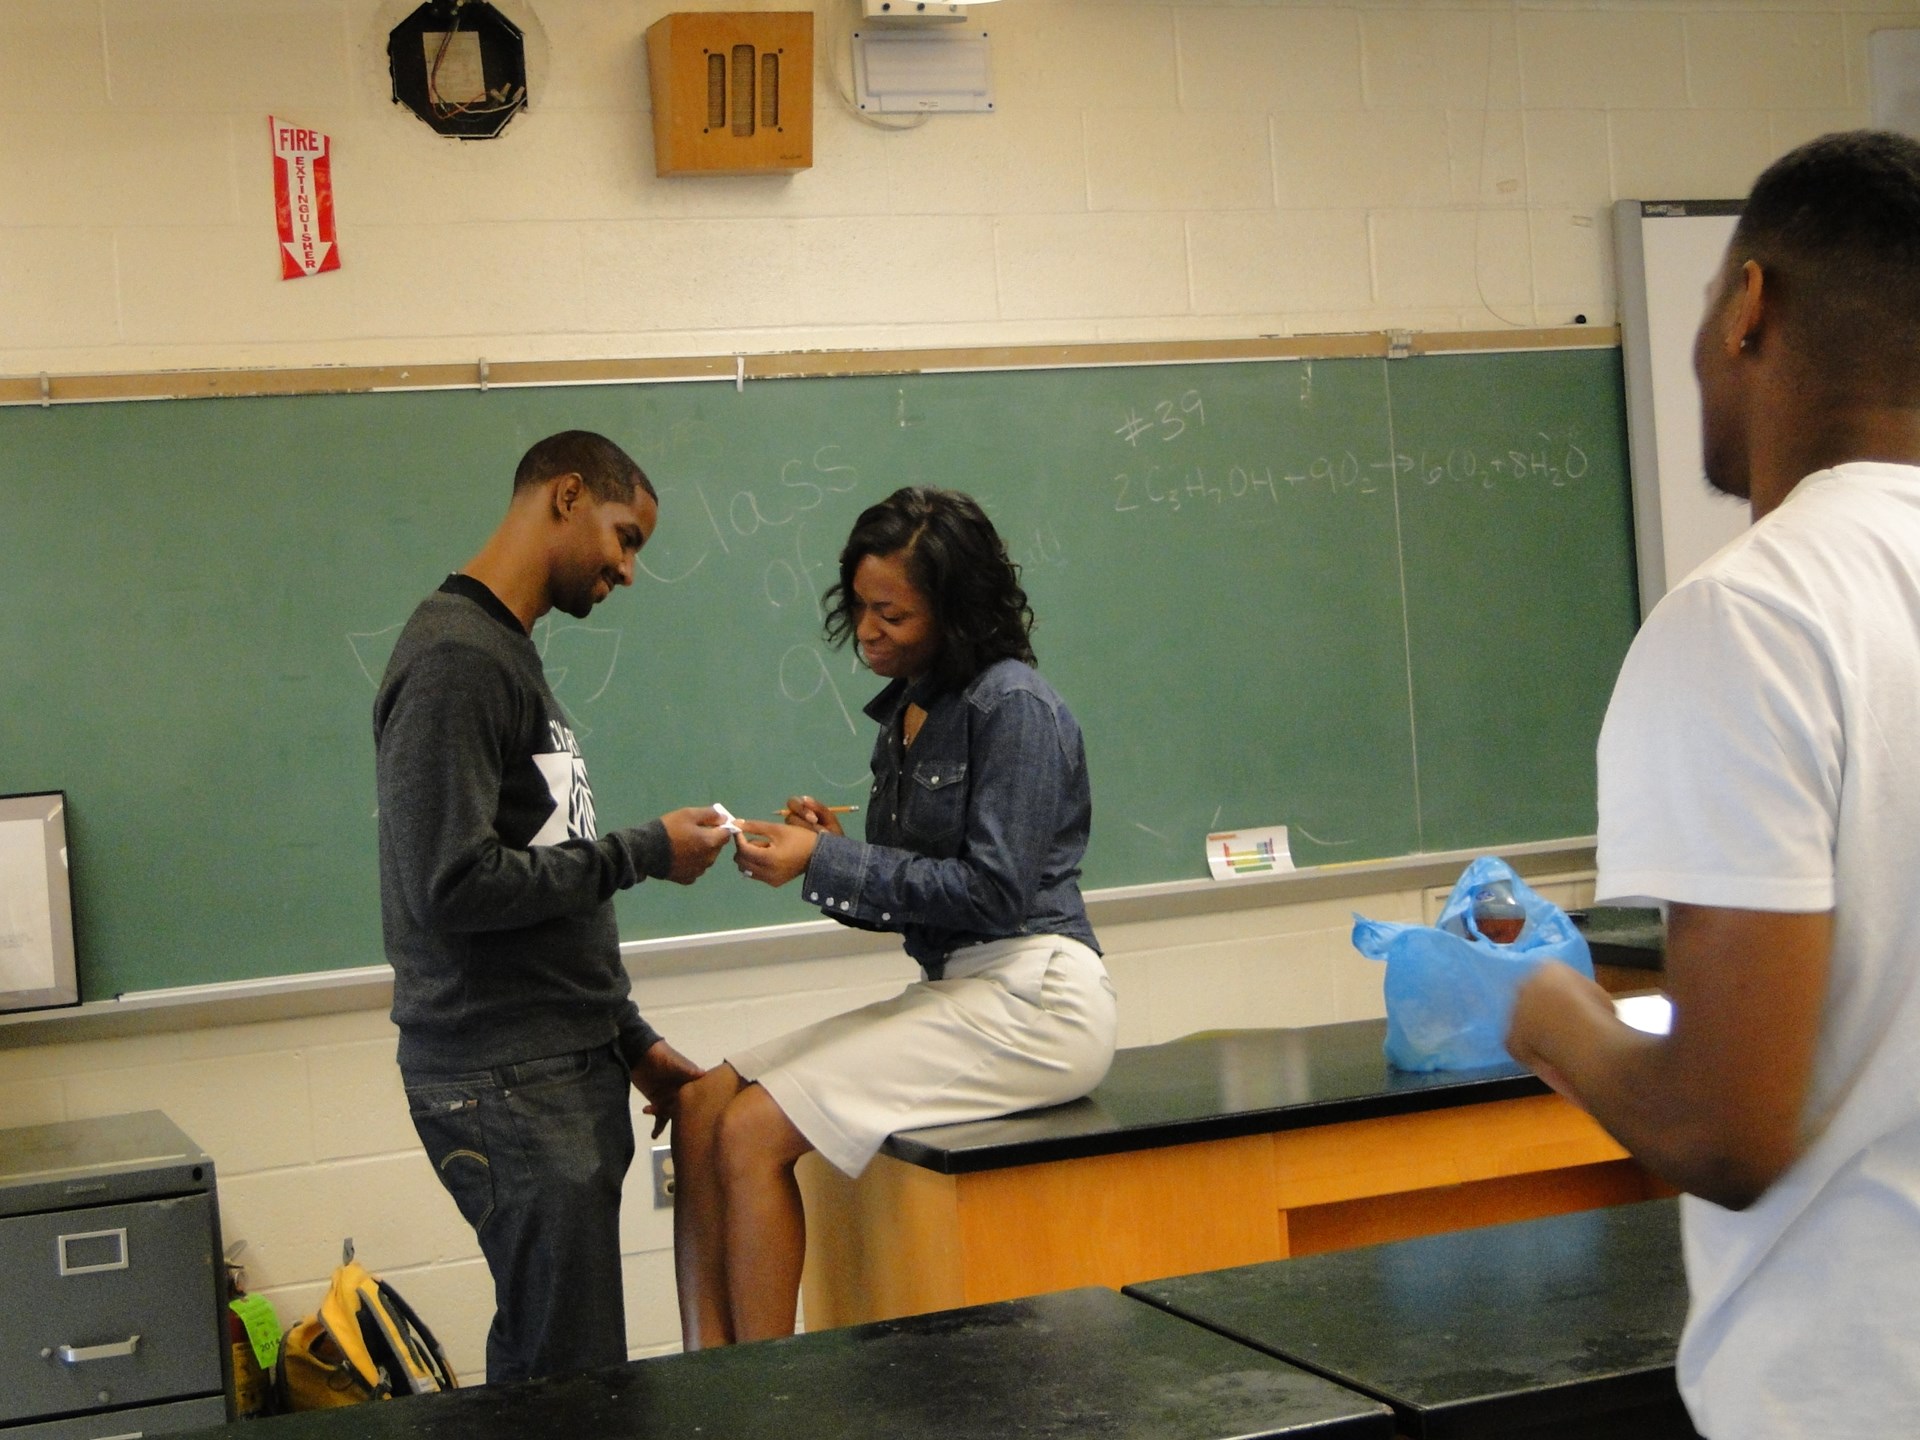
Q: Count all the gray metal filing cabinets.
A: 1